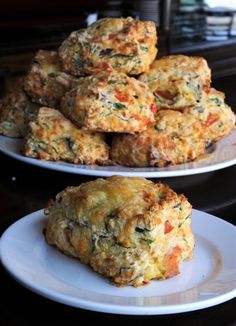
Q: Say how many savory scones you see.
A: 9